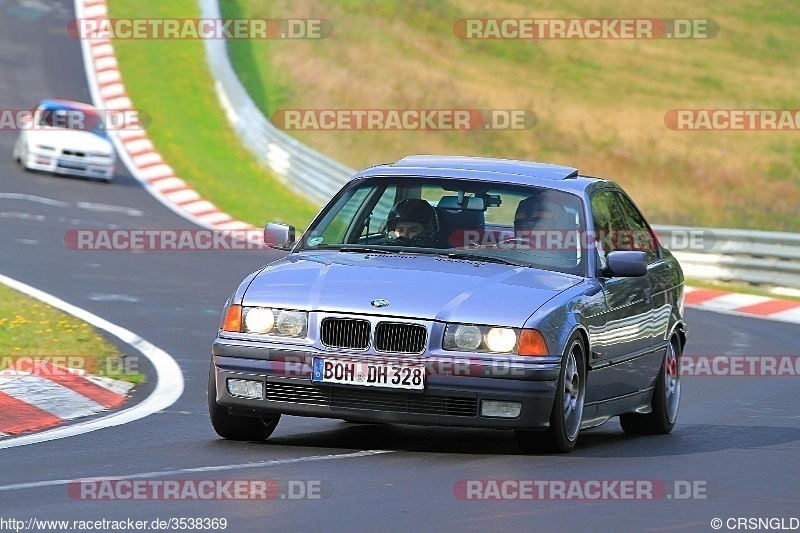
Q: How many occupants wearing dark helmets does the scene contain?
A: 2